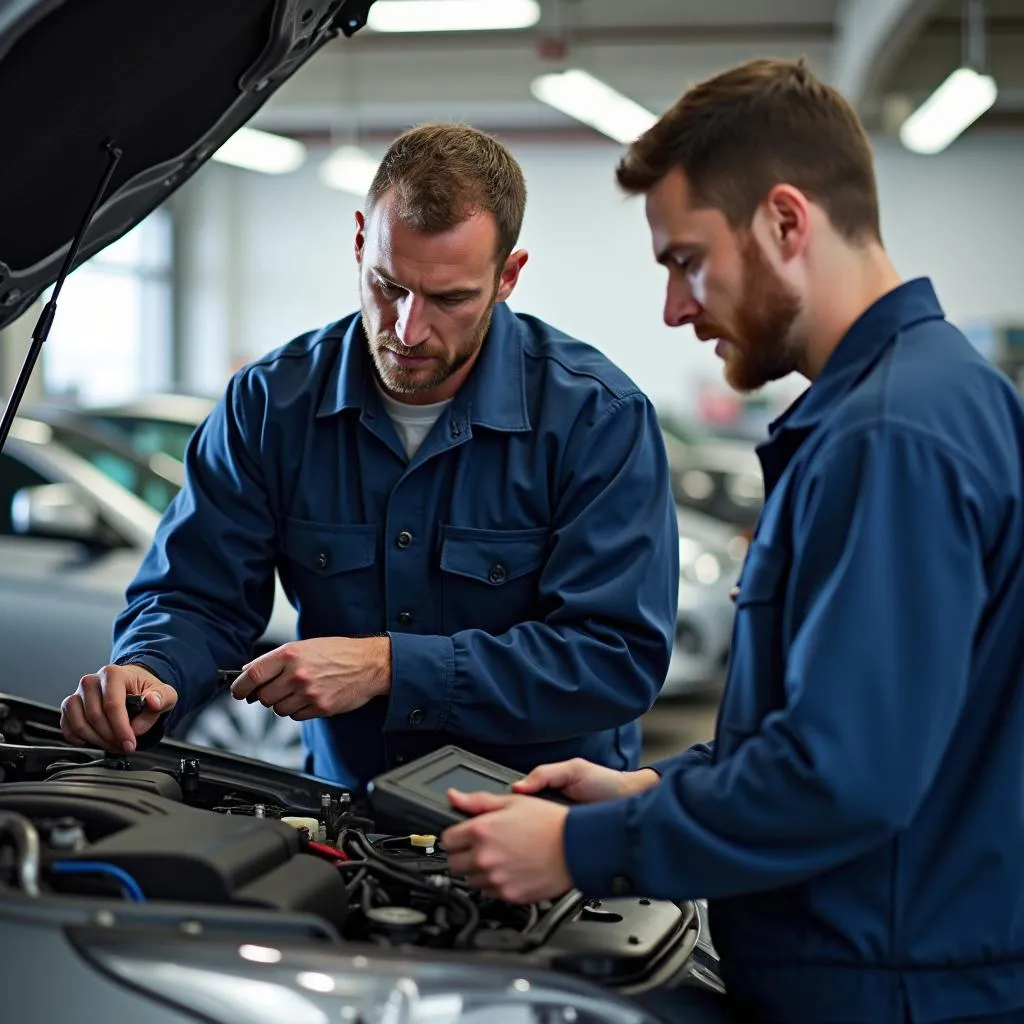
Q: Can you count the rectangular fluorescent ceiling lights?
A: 5